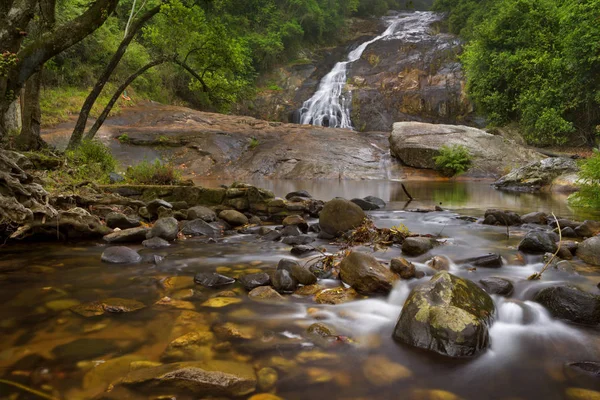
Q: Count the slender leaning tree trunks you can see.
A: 2